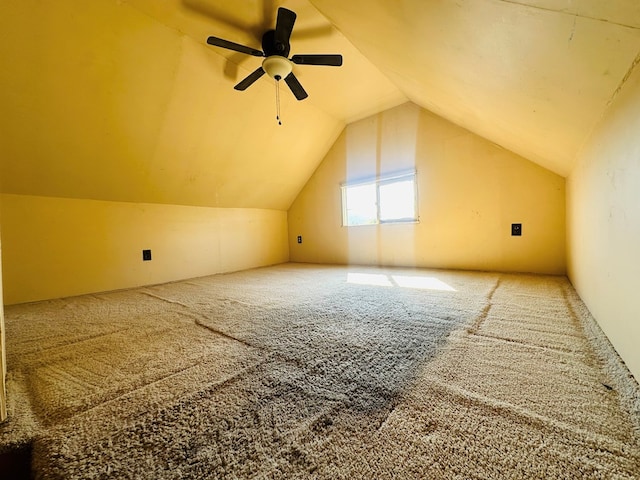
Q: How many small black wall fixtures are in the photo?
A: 3